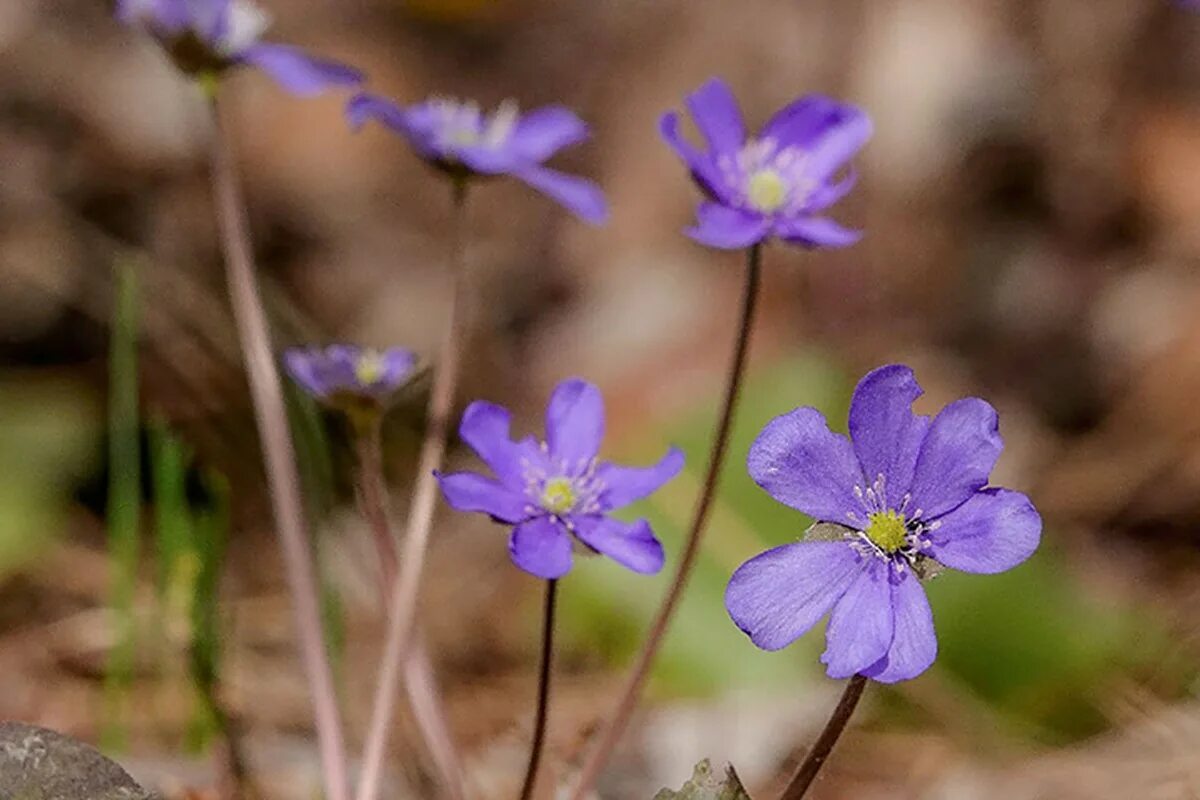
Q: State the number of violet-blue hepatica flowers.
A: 6